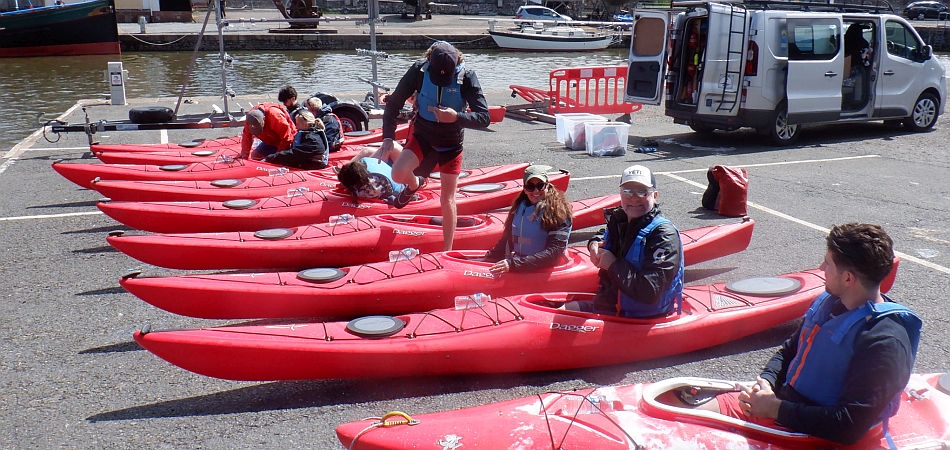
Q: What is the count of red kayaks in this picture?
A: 9